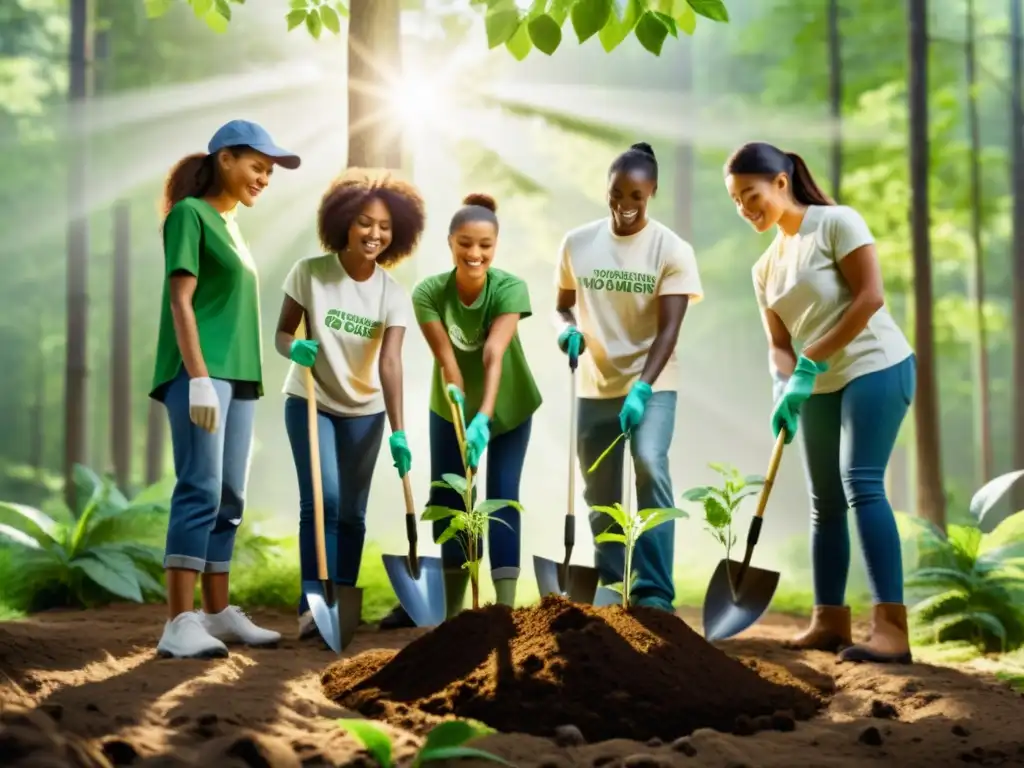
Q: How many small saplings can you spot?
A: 3